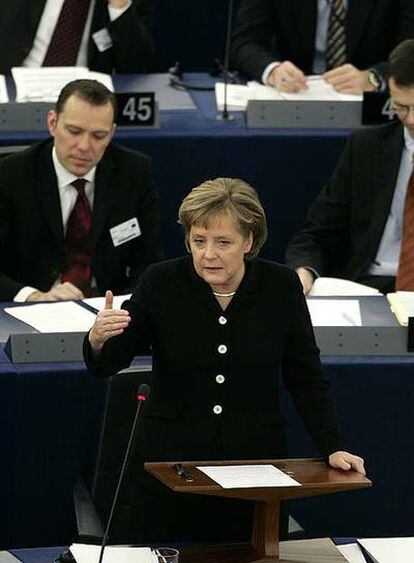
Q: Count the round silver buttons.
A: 4